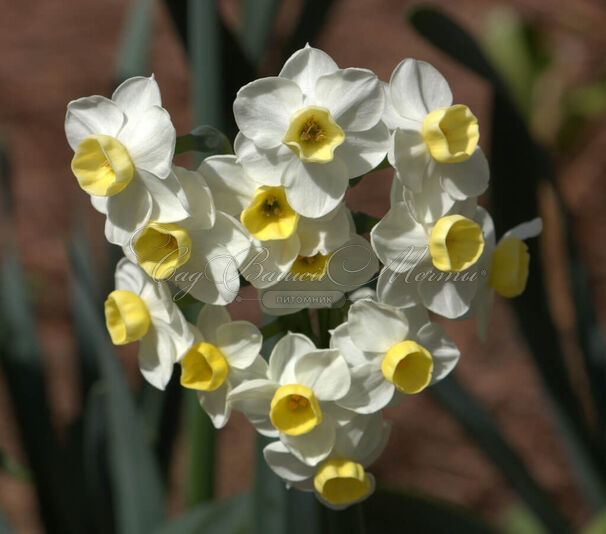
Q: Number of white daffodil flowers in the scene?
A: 13